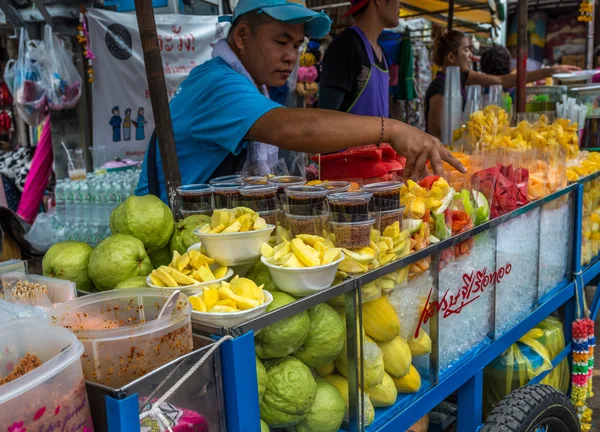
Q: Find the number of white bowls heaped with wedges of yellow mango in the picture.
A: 4